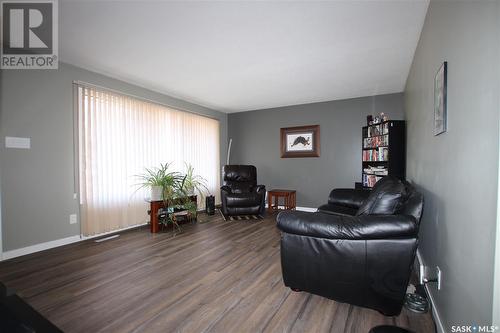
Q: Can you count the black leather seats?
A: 2